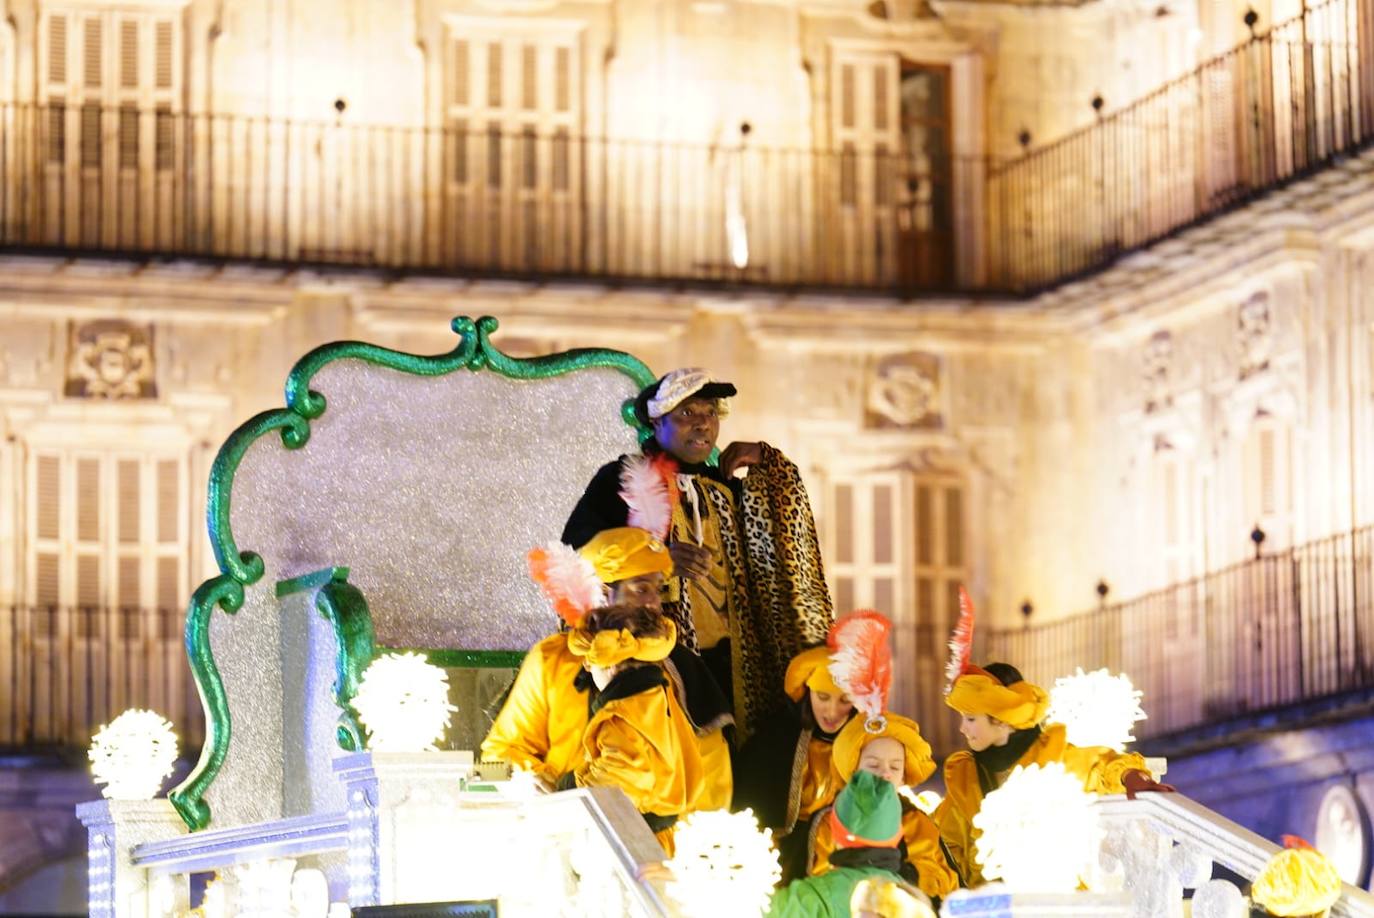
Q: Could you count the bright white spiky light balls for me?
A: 5